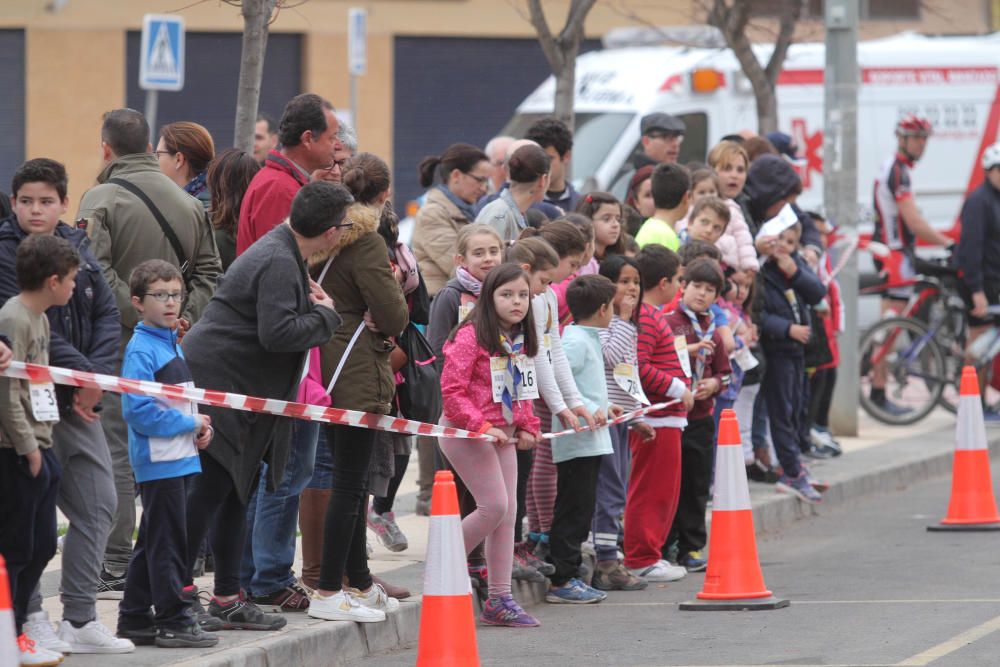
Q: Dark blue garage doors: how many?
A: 3